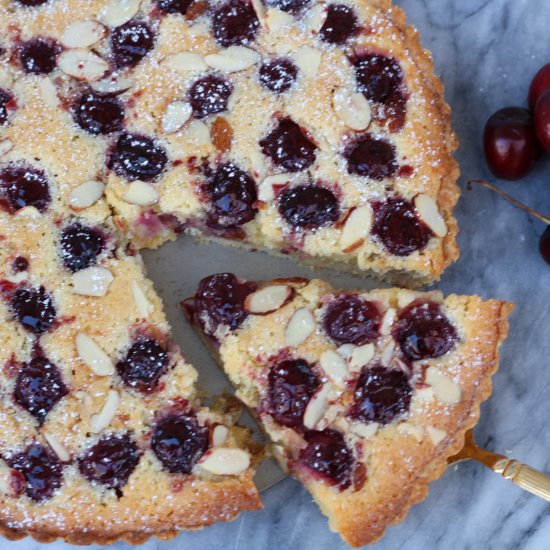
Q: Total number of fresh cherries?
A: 4